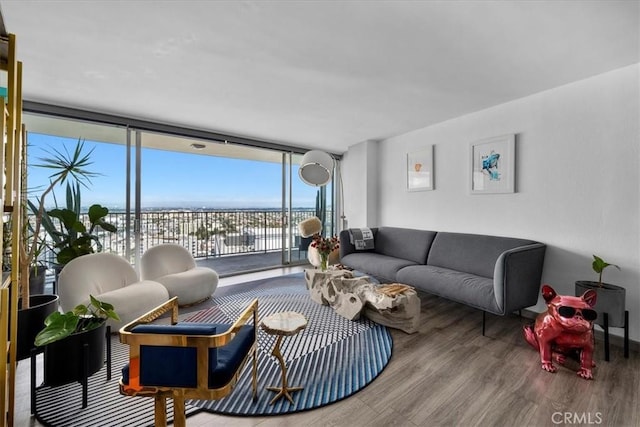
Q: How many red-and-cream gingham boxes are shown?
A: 0